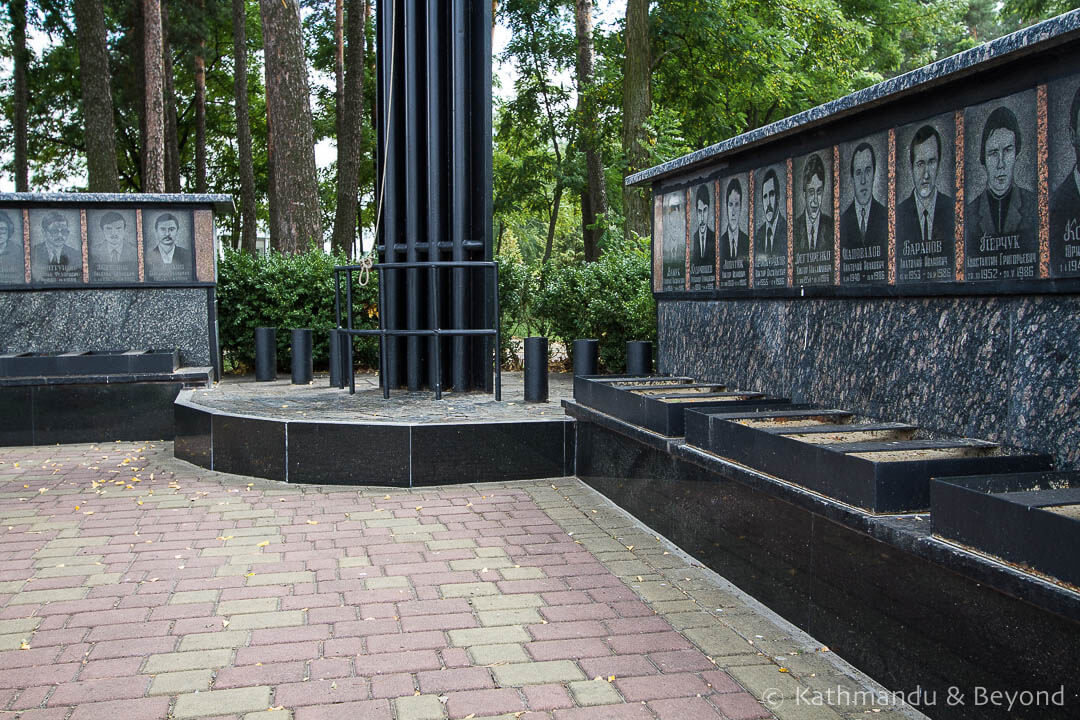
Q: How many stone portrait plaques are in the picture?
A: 13